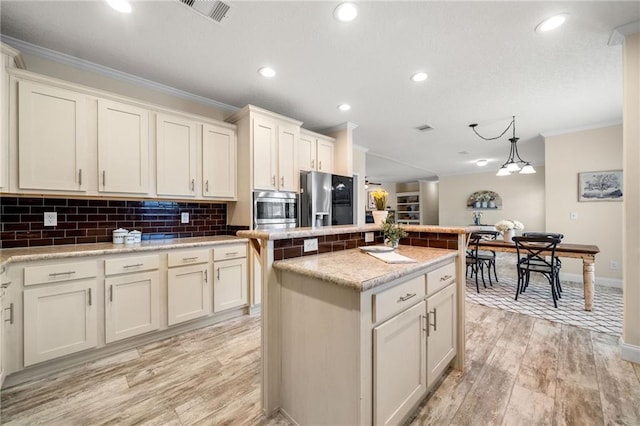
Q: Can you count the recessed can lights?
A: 6